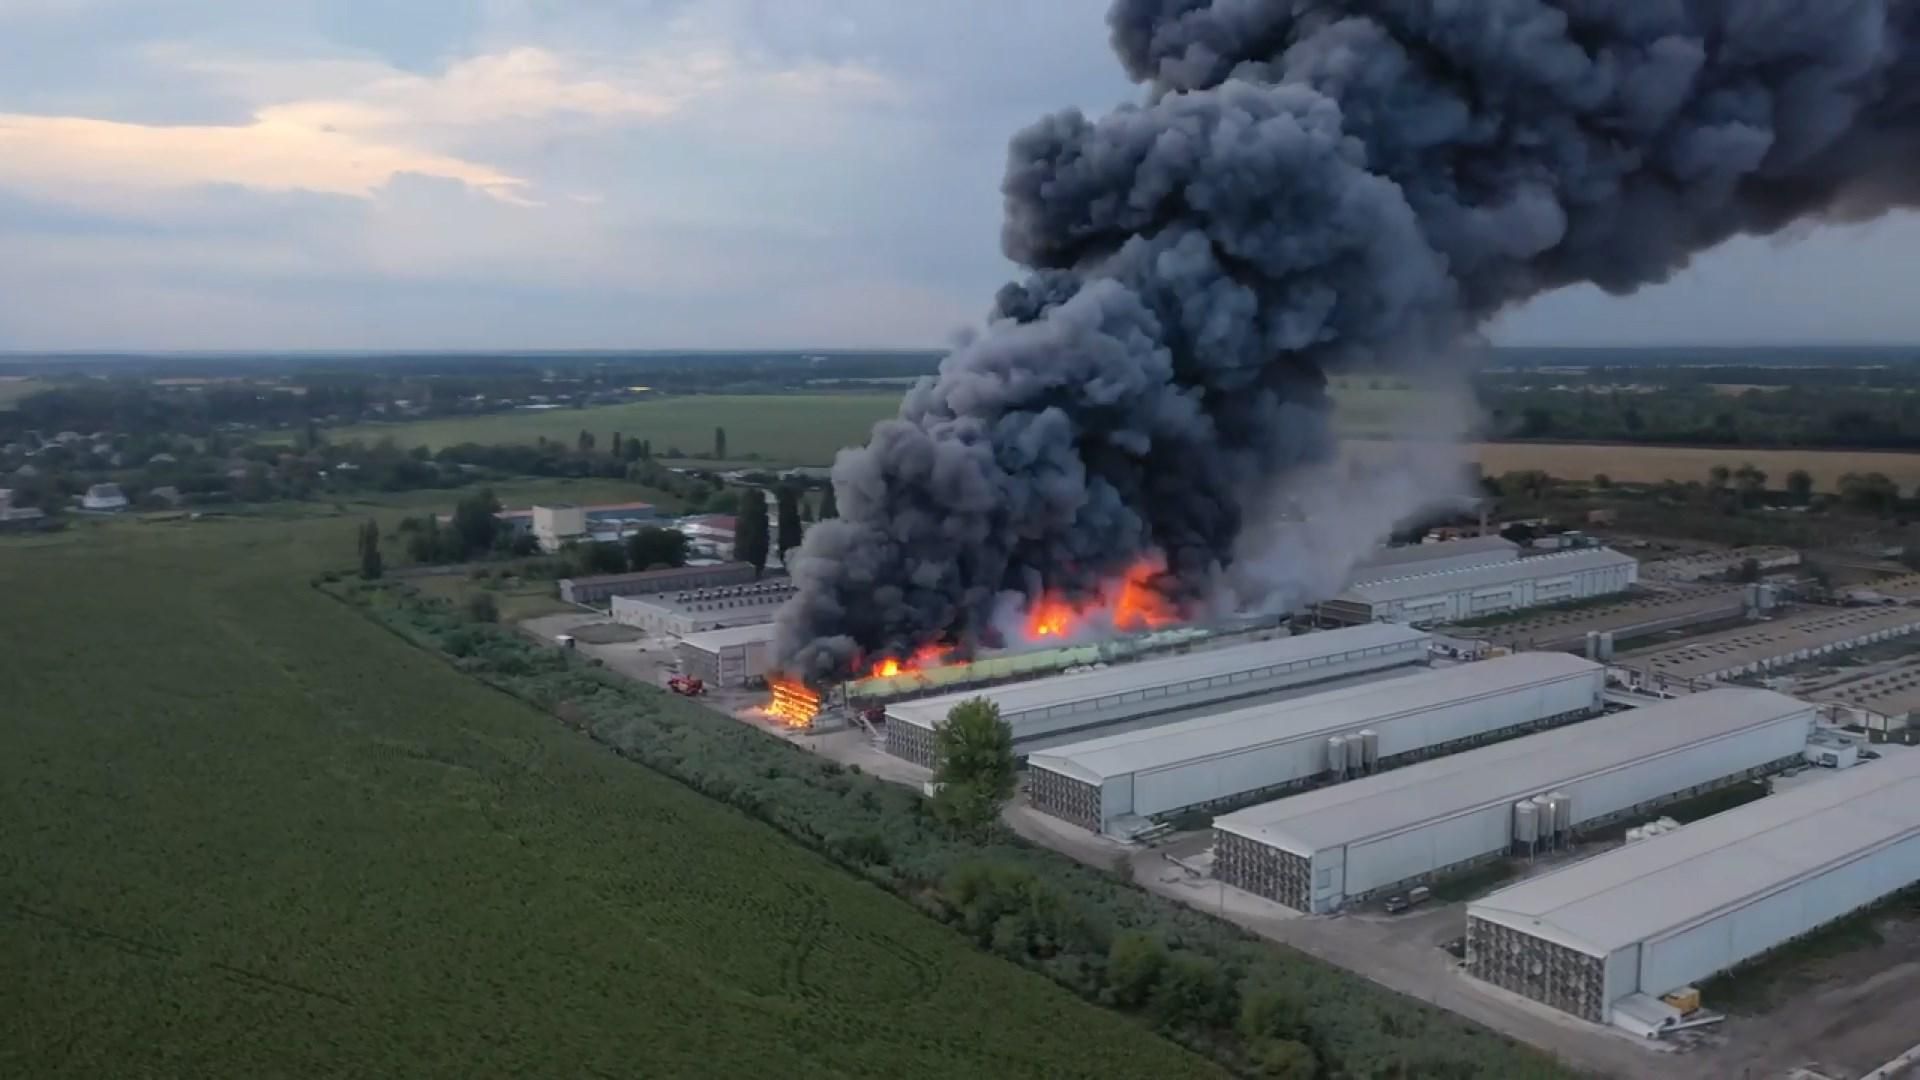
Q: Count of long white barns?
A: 4